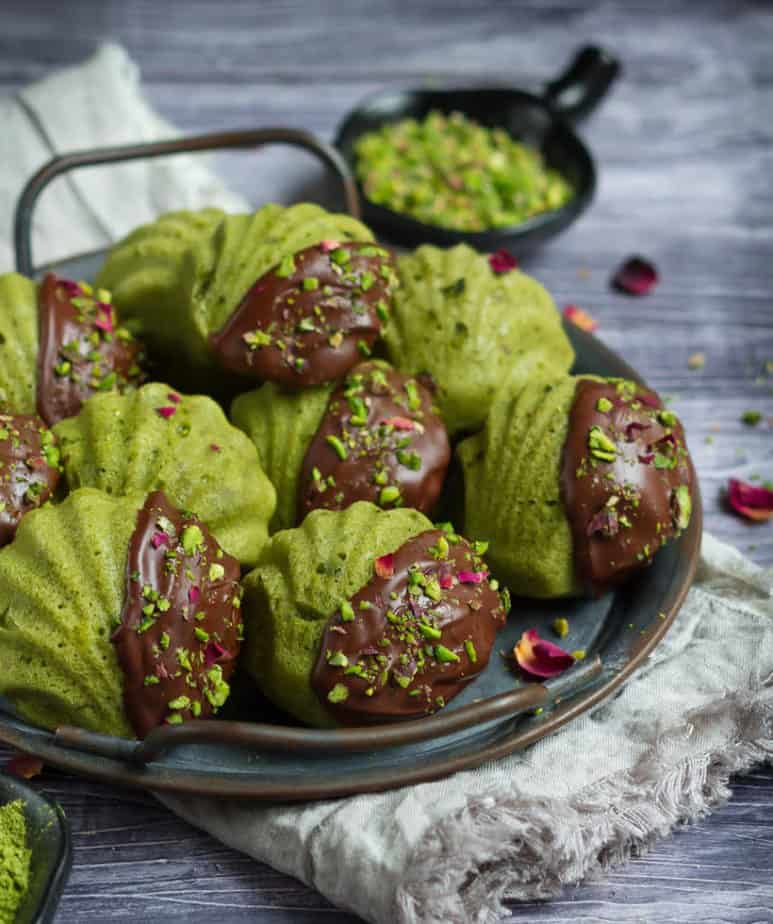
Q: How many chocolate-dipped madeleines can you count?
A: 7